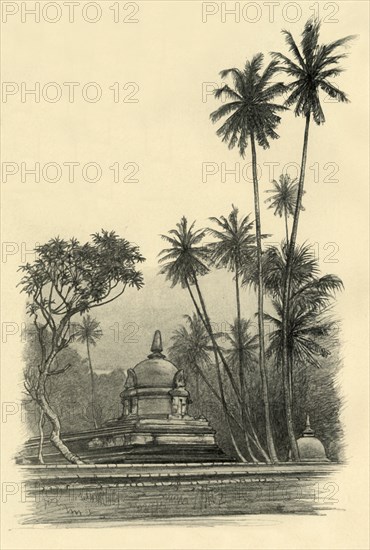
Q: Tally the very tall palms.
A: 2